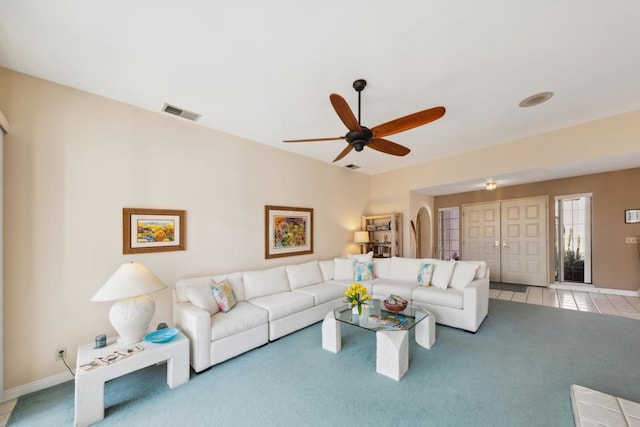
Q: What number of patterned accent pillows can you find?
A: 3